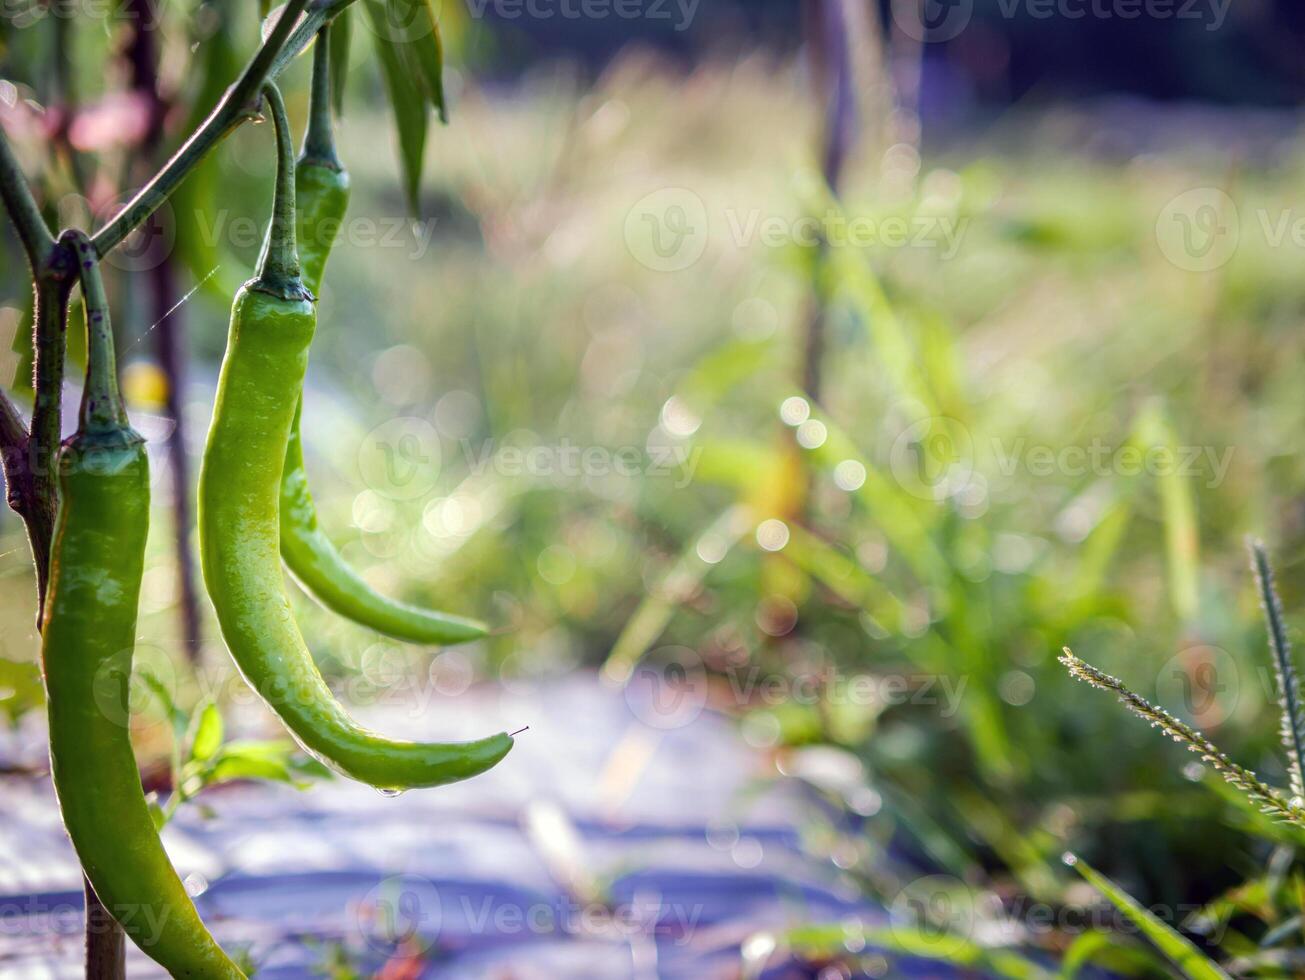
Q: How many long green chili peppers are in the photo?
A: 3